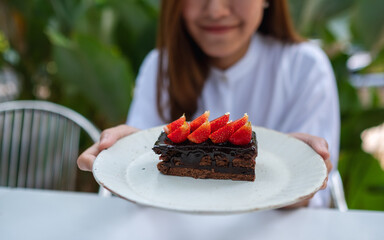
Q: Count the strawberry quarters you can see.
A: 8